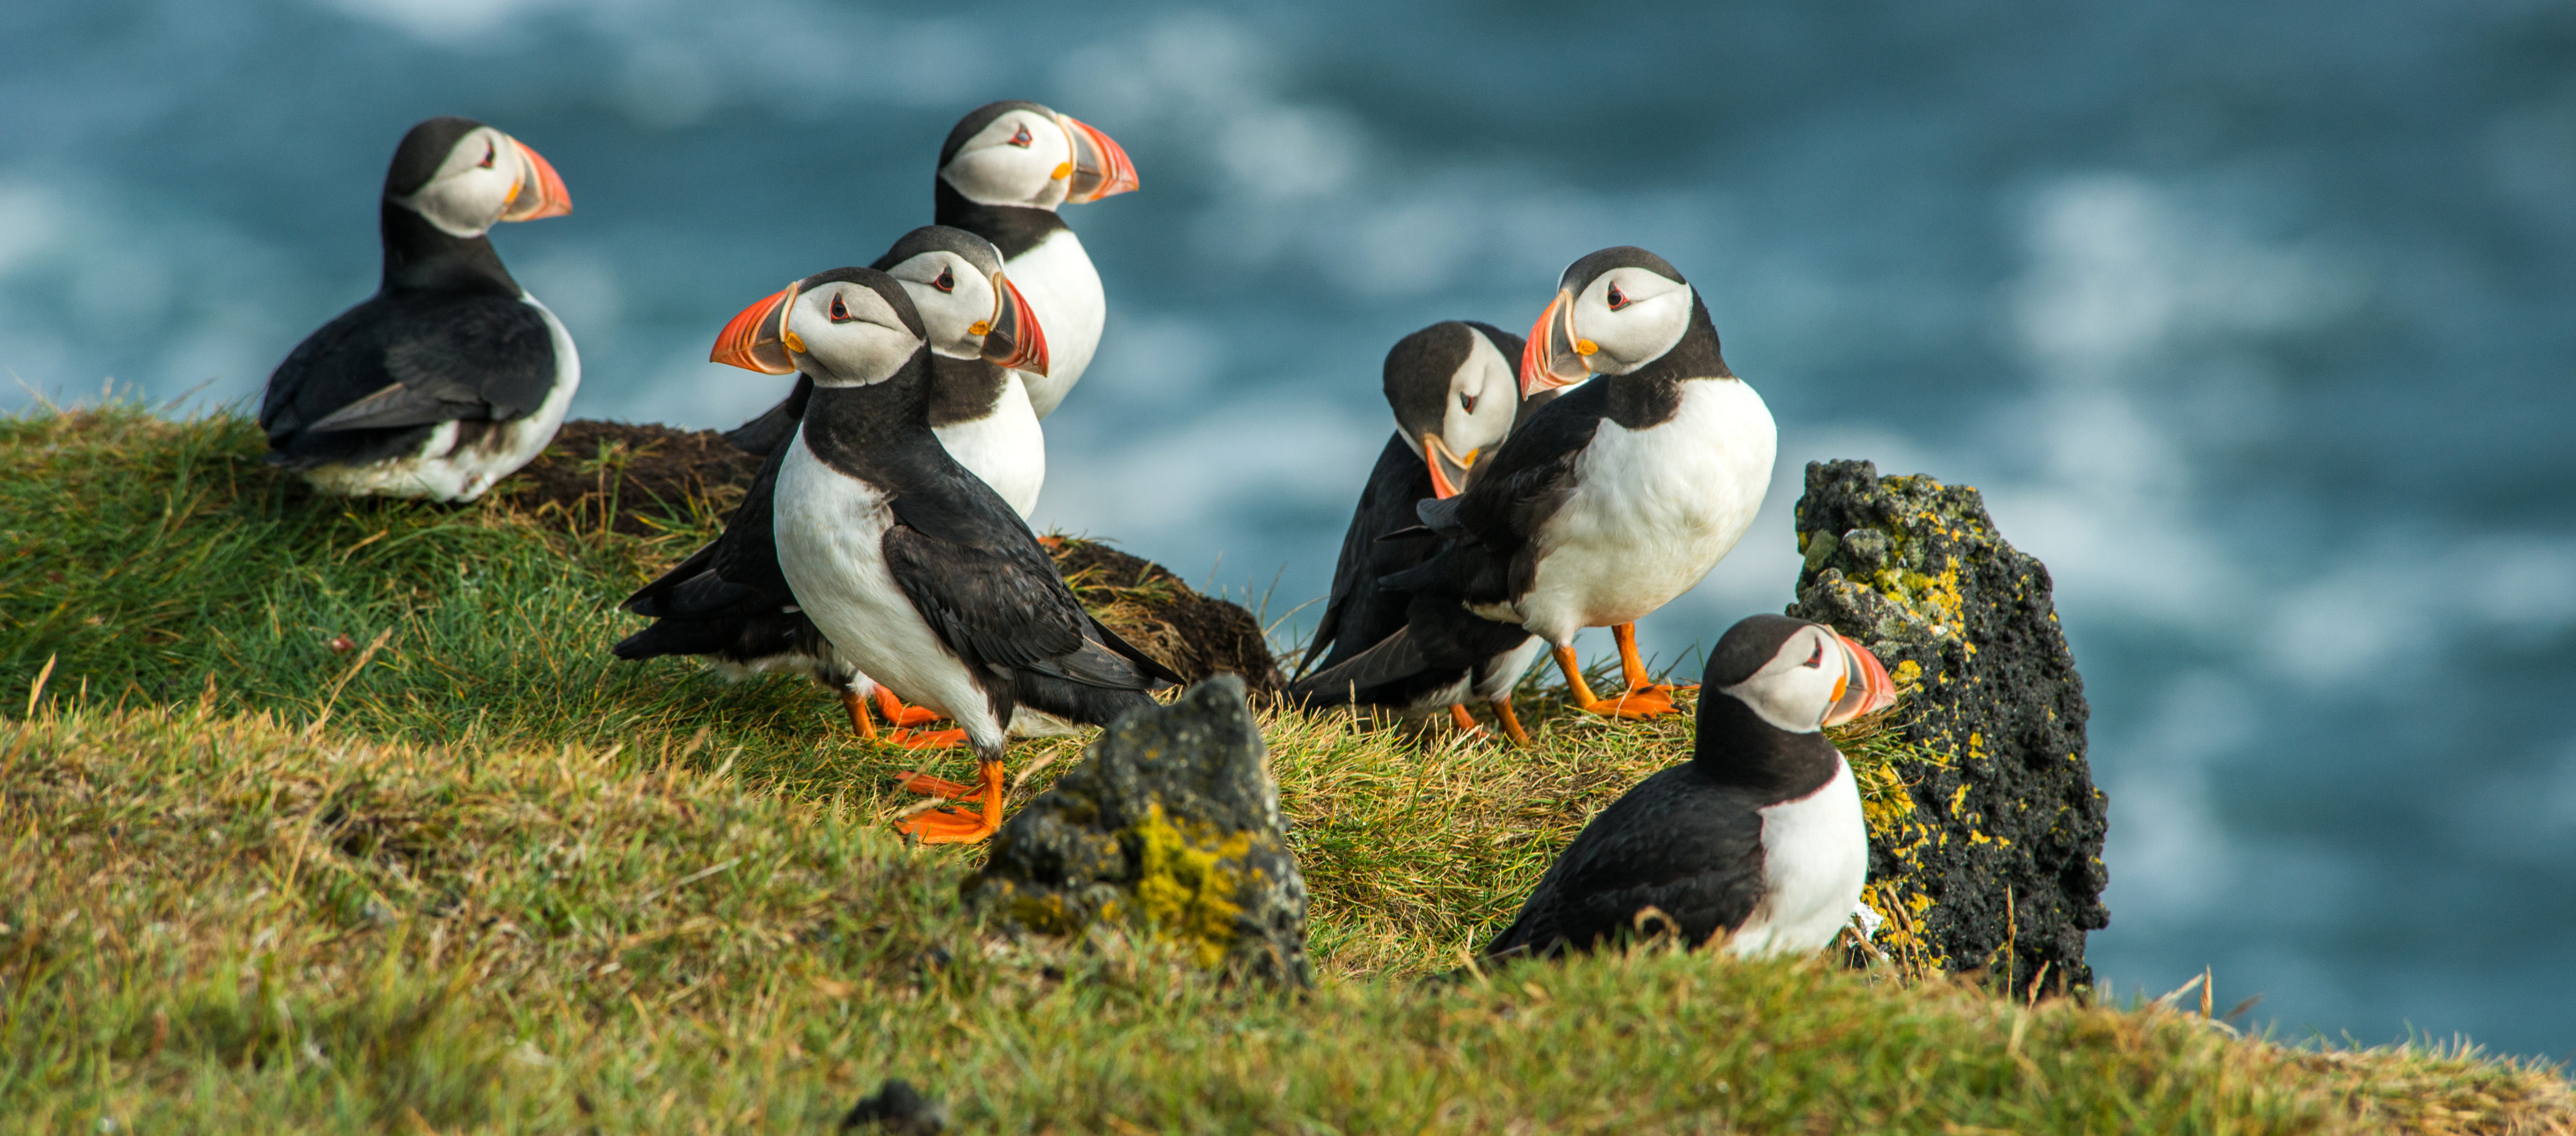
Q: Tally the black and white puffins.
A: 7